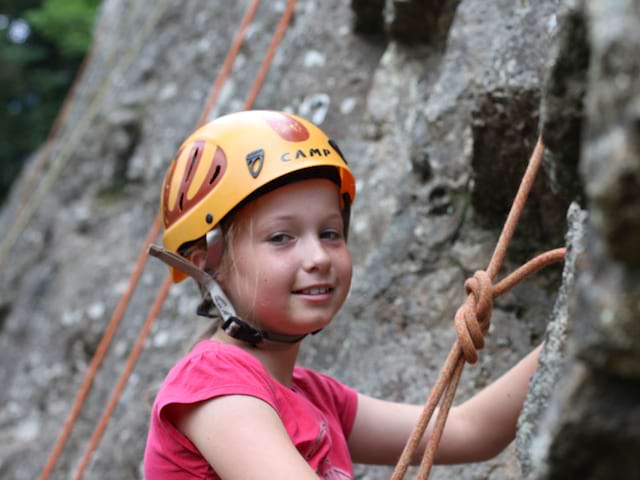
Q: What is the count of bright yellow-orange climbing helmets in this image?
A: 1